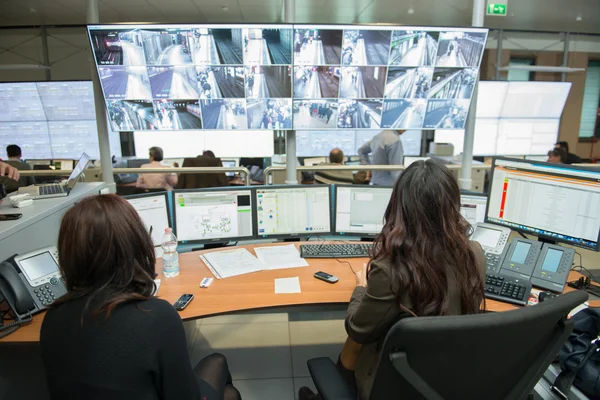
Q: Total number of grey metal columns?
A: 3